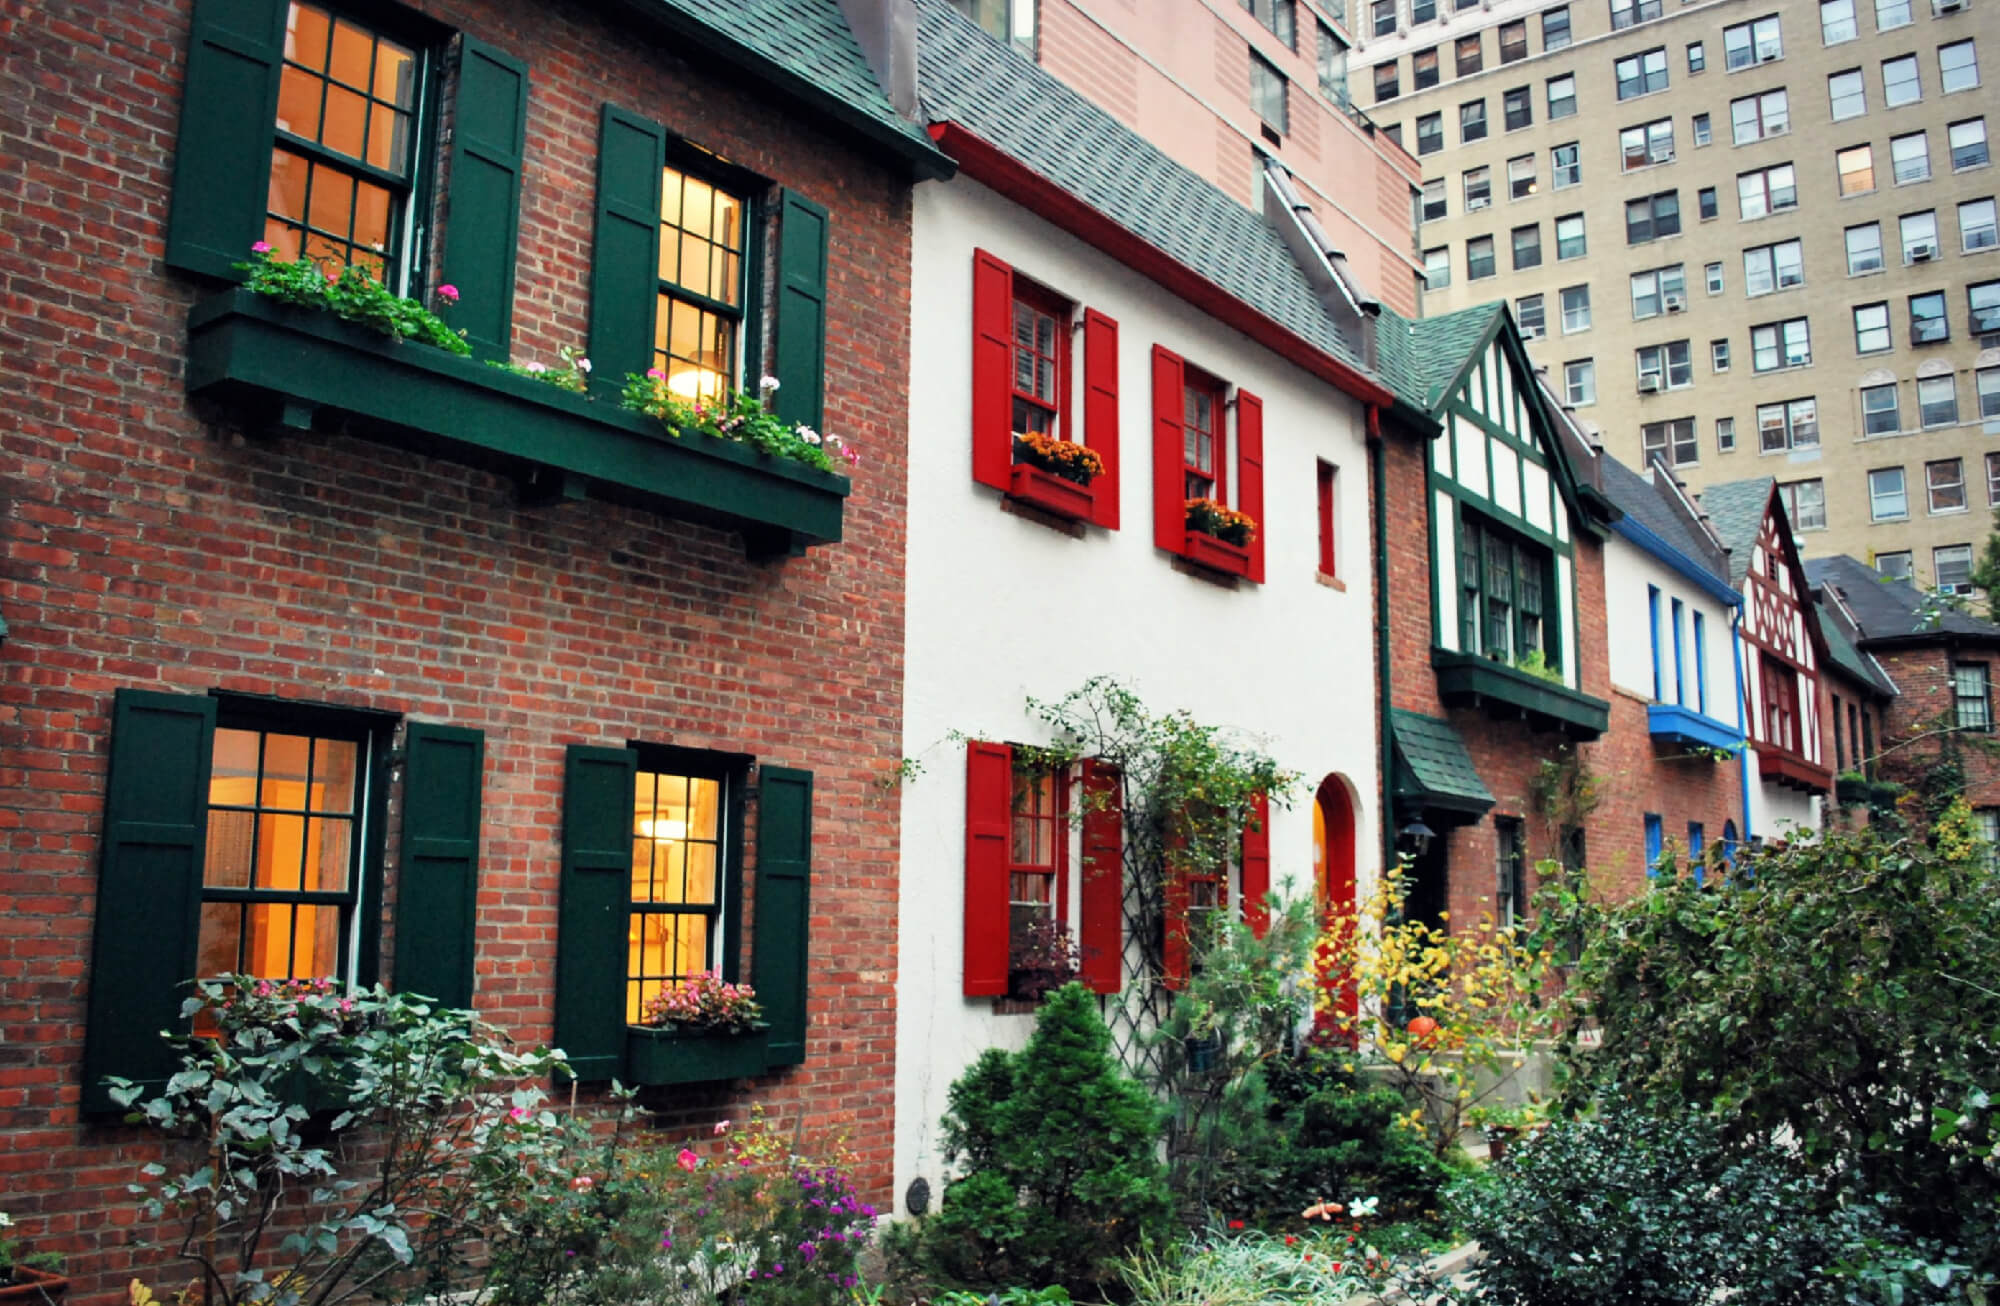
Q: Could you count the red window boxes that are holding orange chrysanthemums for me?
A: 2